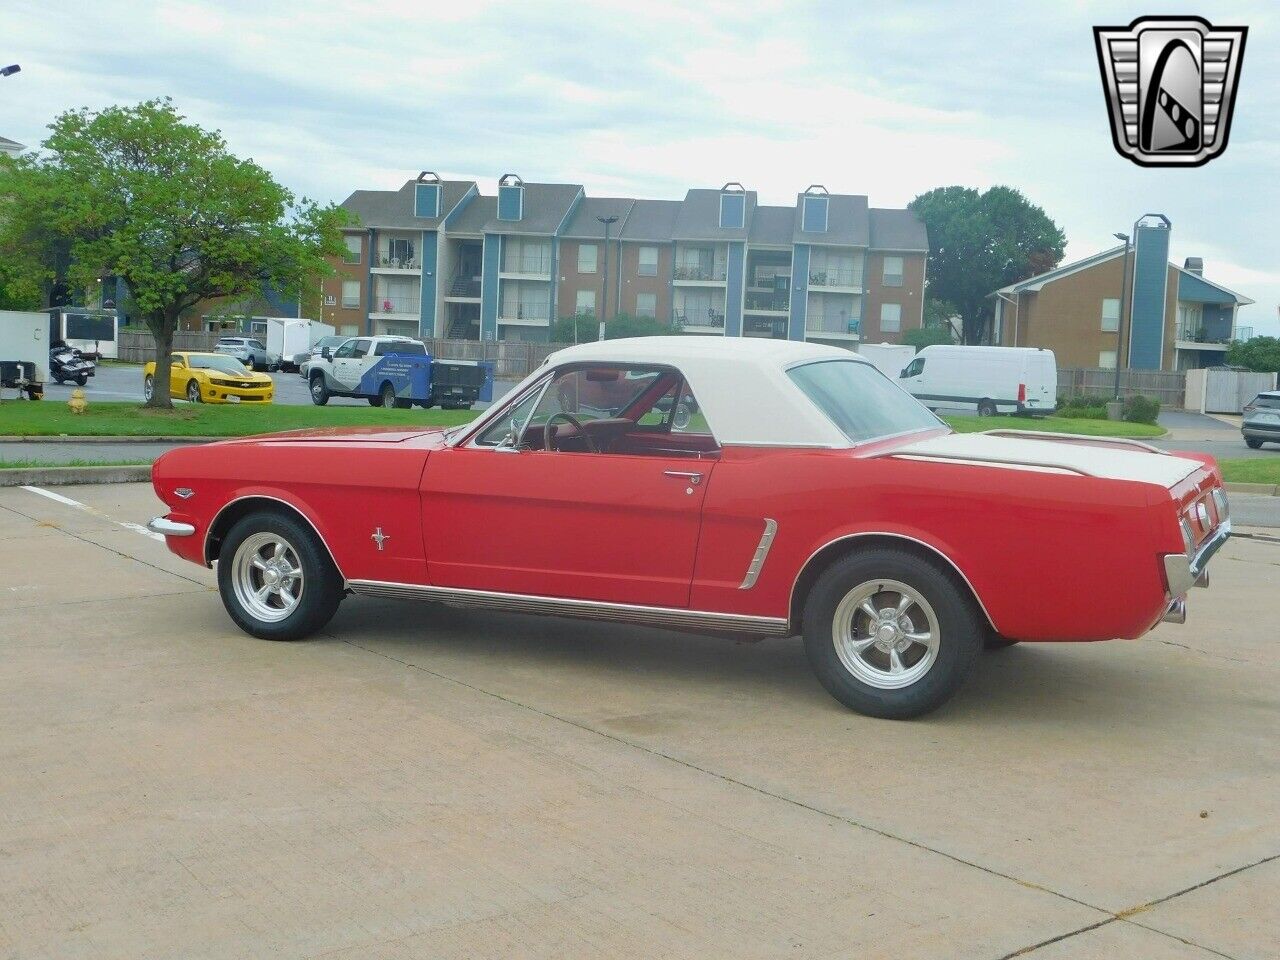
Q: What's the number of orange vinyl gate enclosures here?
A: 0